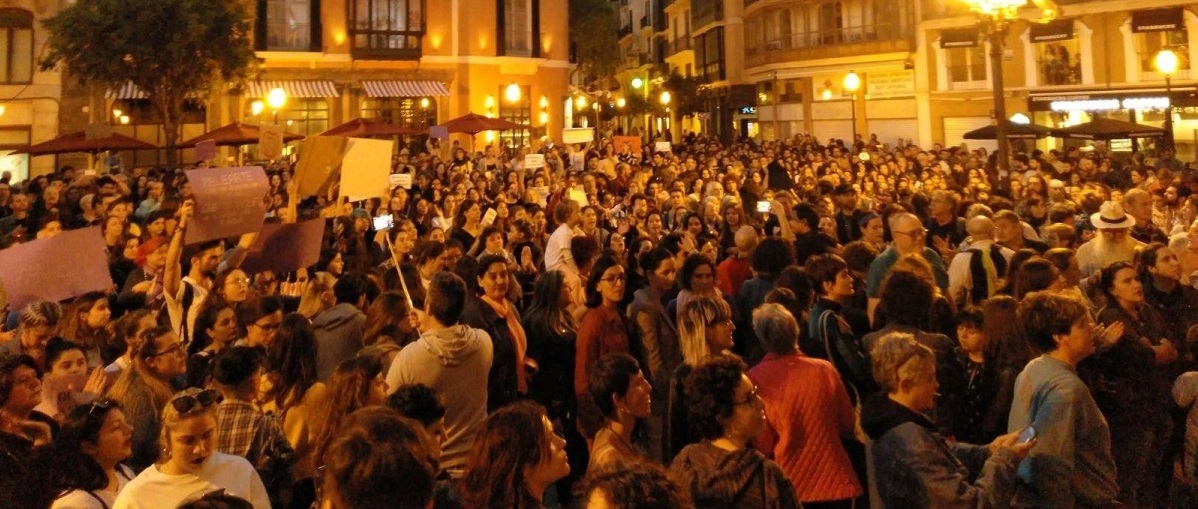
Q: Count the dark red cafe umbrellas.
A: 4